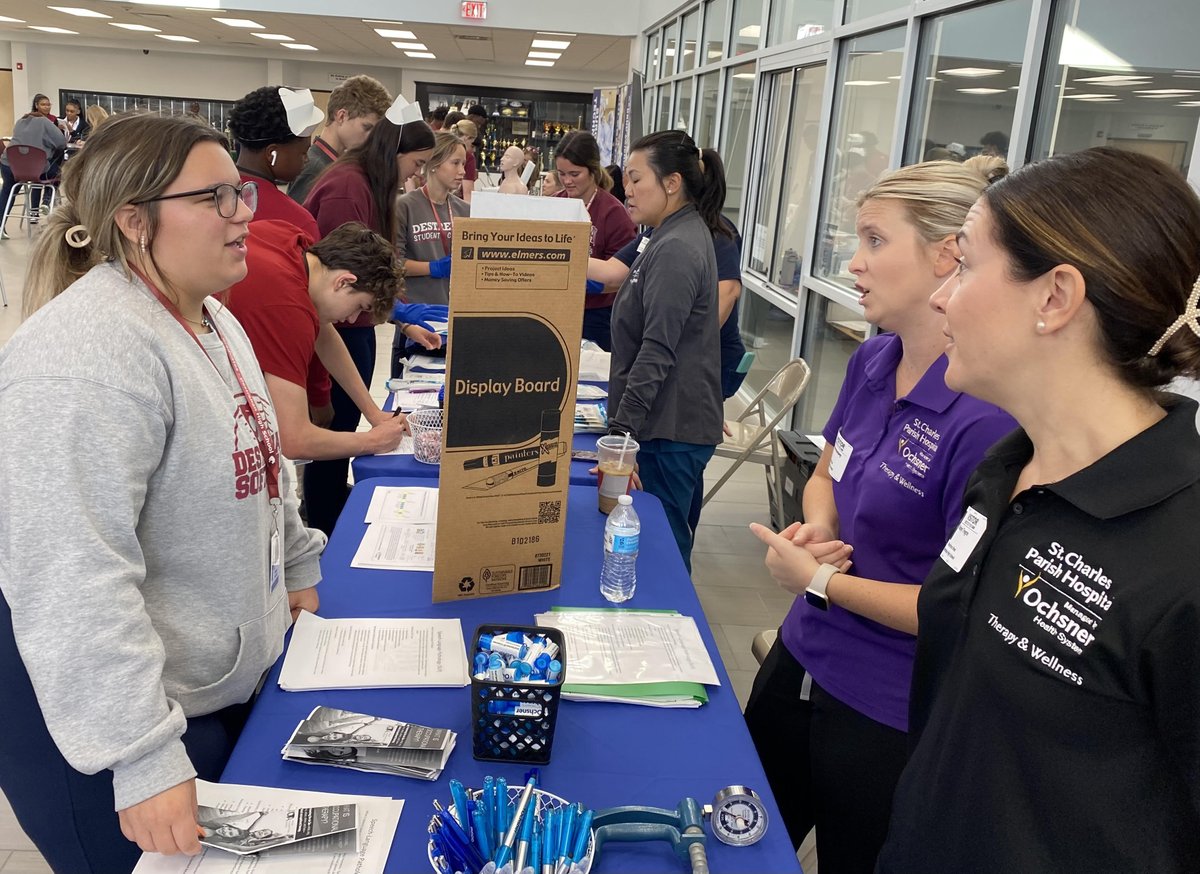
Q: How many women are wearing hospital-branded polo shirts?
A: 2